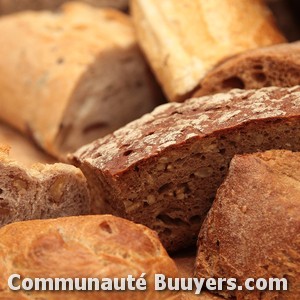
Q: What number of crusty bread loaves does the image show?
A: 7